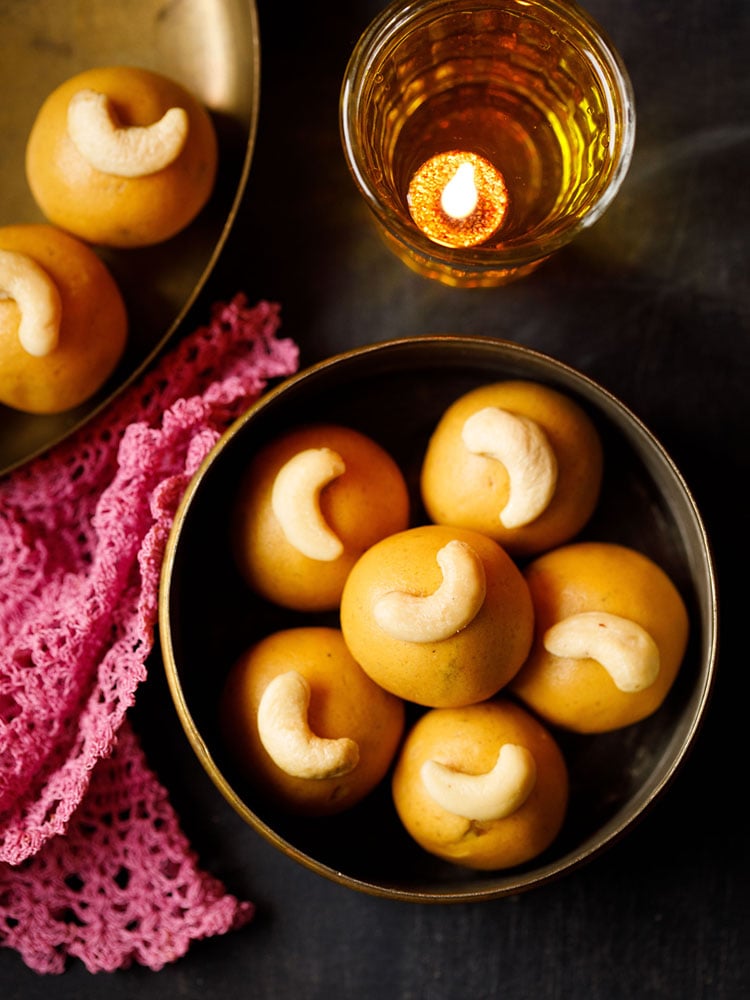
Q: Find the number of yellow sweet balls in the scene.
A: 8